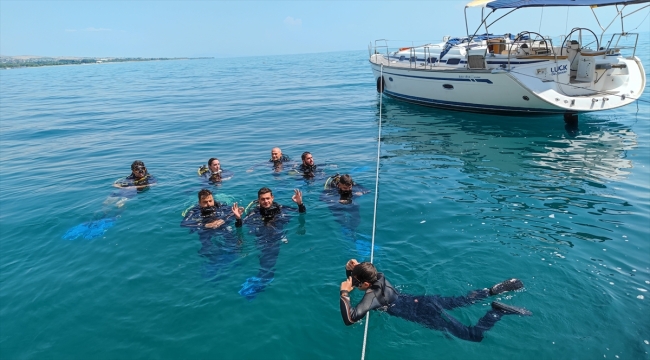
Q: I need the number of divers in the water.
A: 8